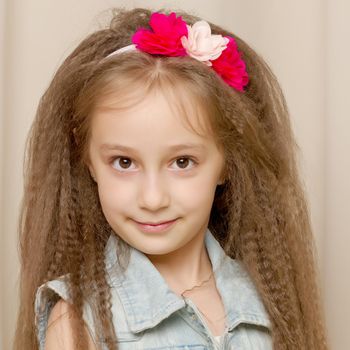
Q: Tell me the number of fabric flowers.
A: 3